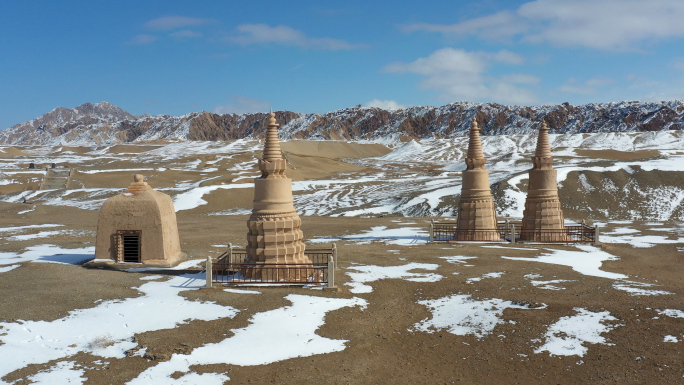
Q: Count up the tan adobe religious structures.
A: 4